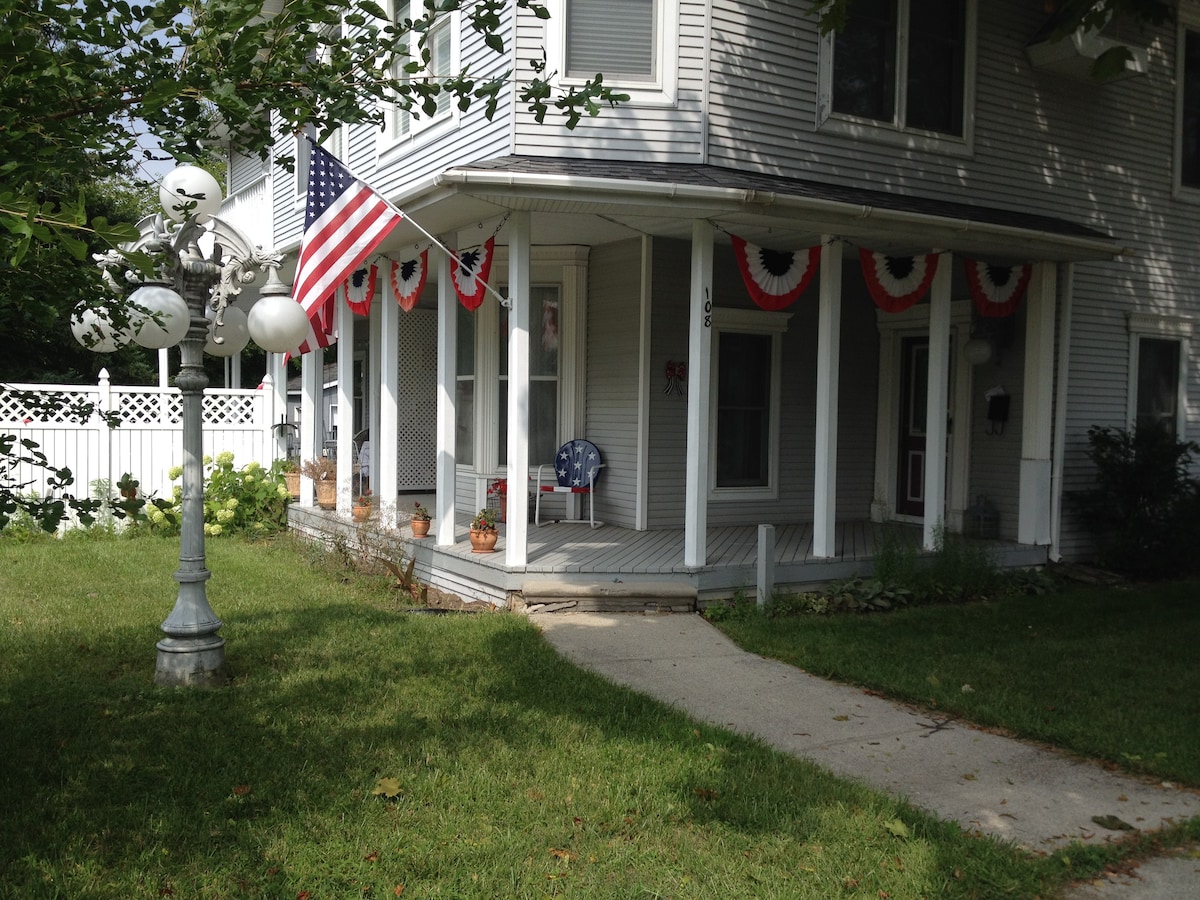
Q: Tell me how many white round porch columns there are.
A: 0